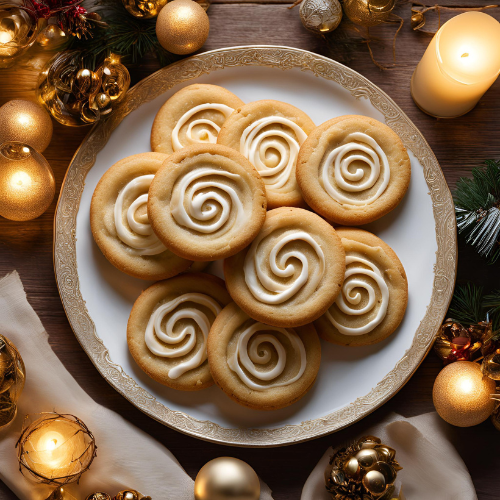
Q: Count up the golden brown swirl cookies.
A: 9